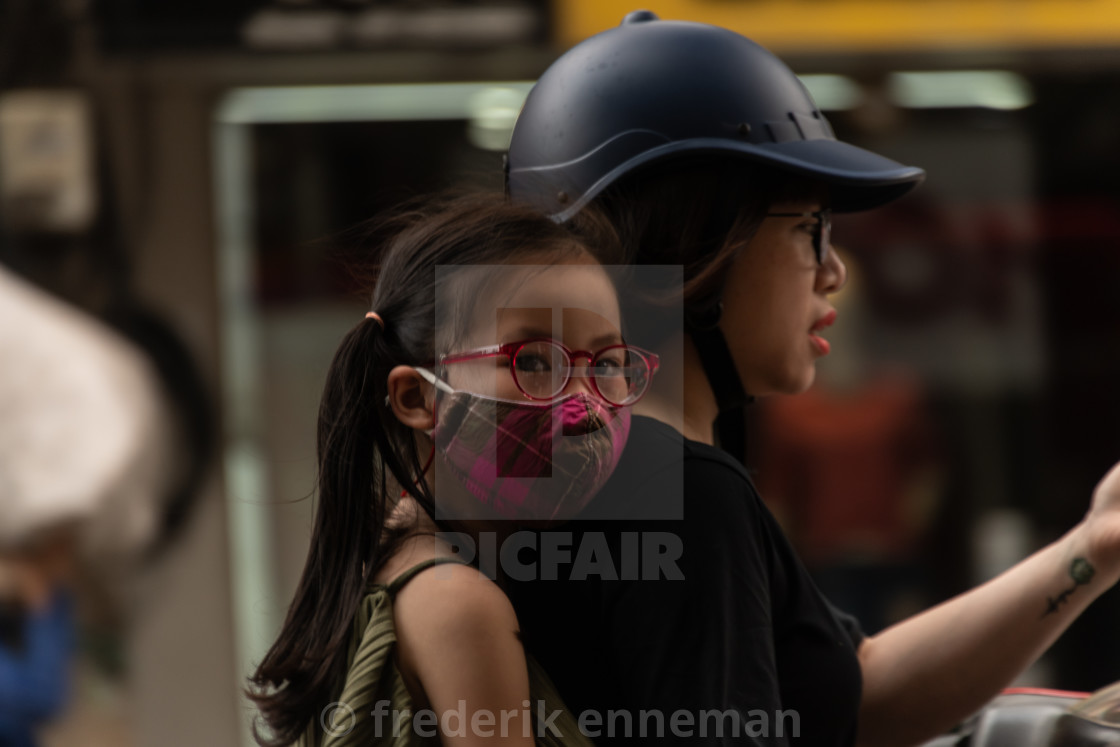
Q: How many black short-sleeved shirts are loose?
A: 1